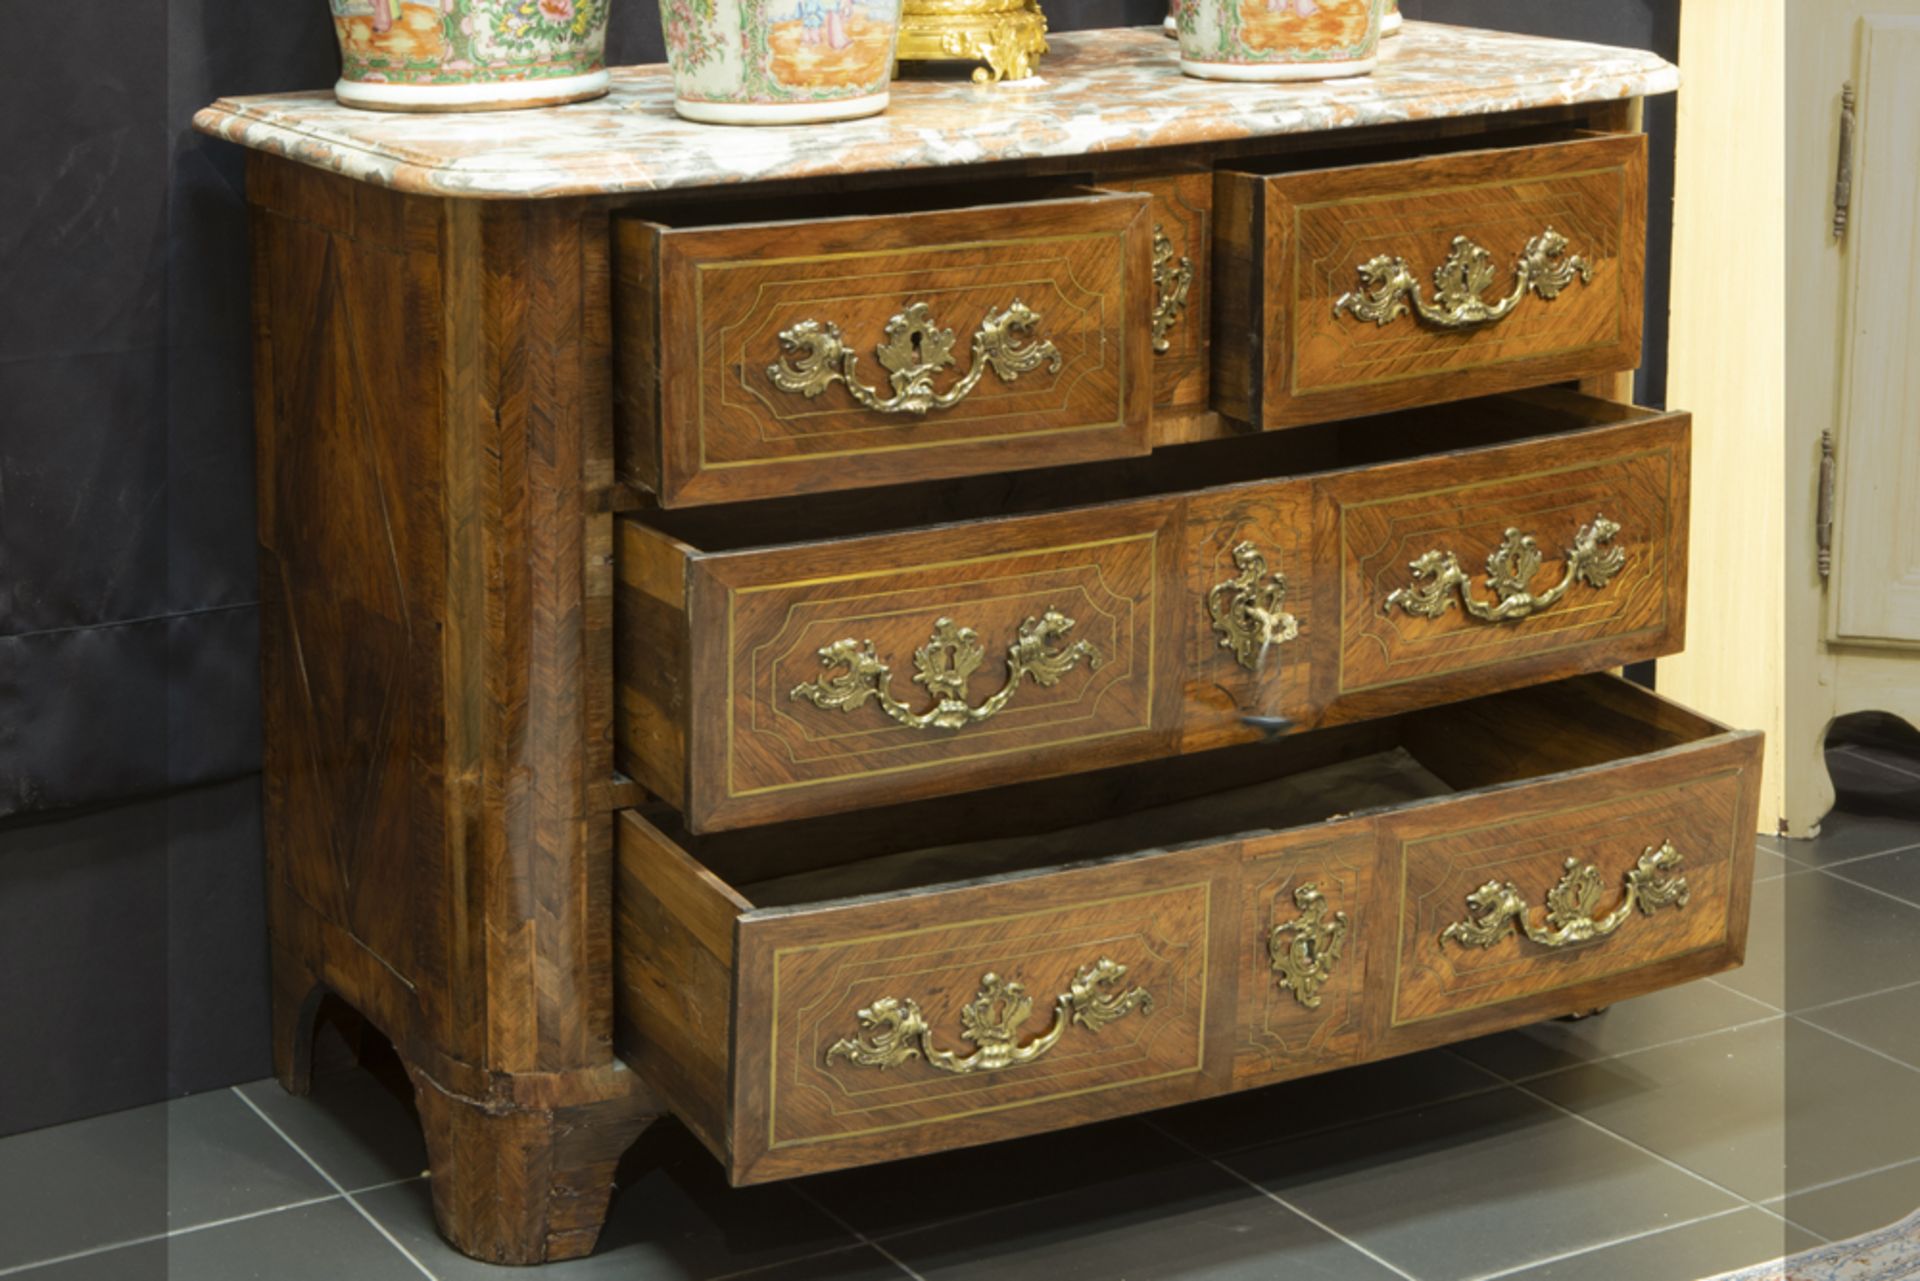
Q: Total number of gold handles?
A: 6